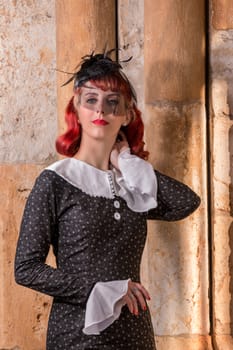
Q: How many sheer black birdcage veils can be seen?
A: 1